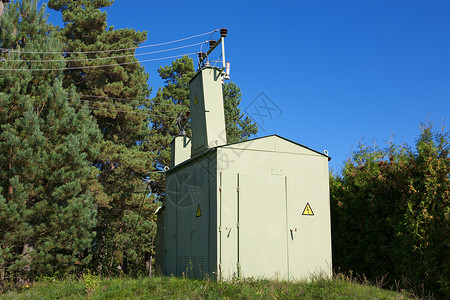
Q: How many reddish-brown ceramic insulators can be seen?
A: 3